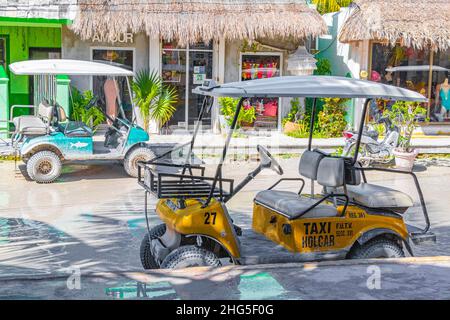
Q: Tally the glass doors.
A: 2